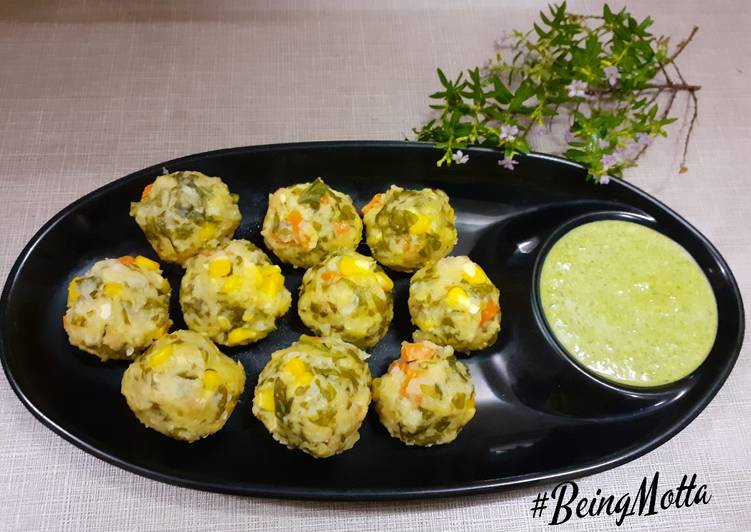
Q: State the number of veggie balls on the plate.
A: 10